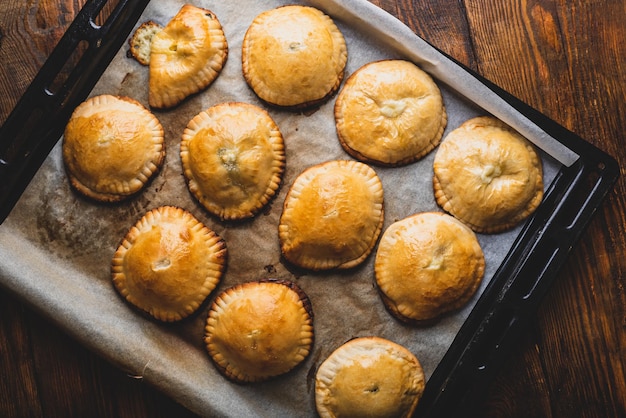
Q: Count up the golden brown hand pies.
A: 11